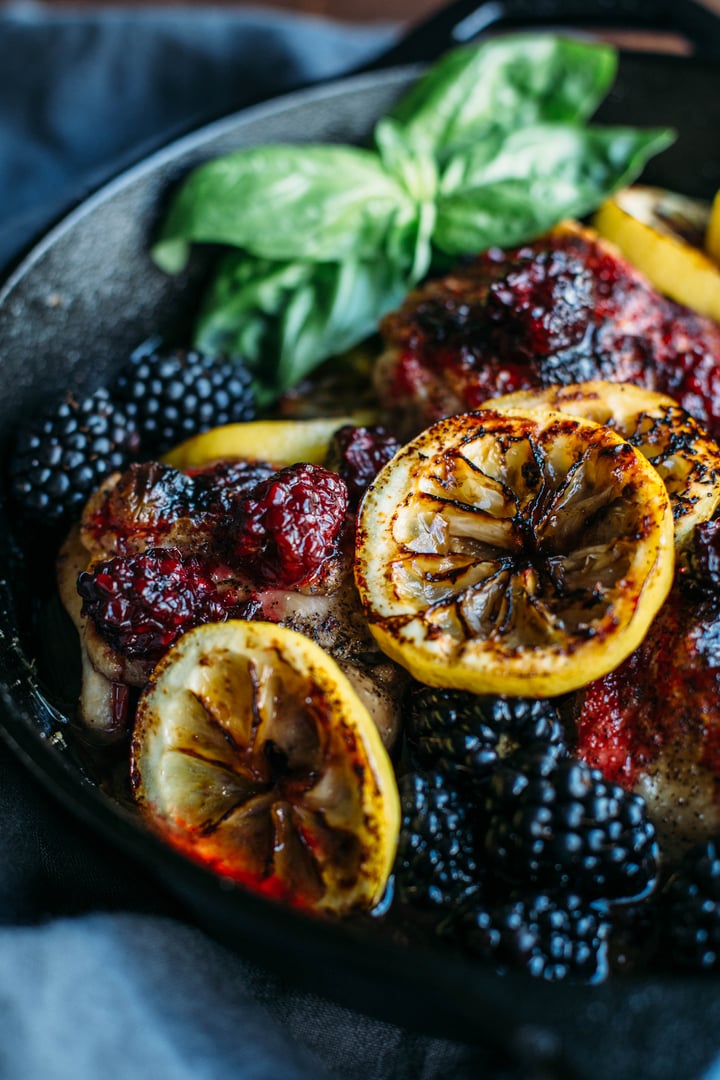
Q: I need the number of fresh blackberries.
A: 7